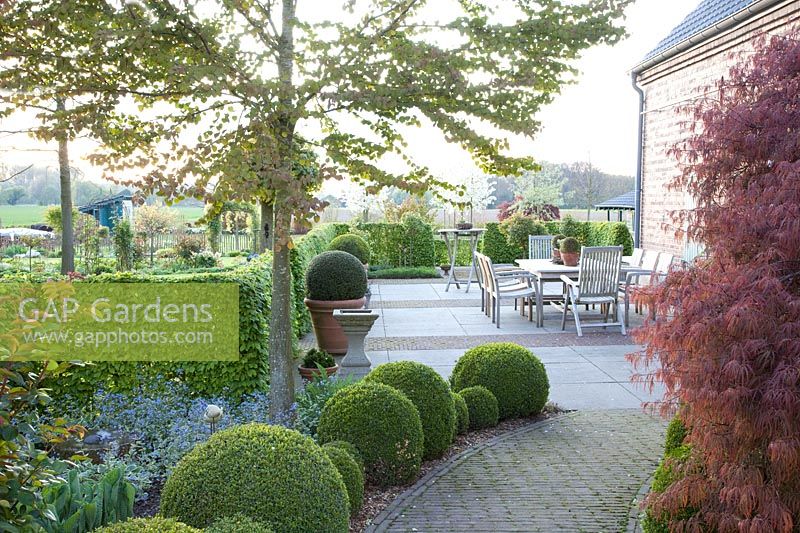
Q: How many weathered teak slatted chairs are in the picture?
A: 8